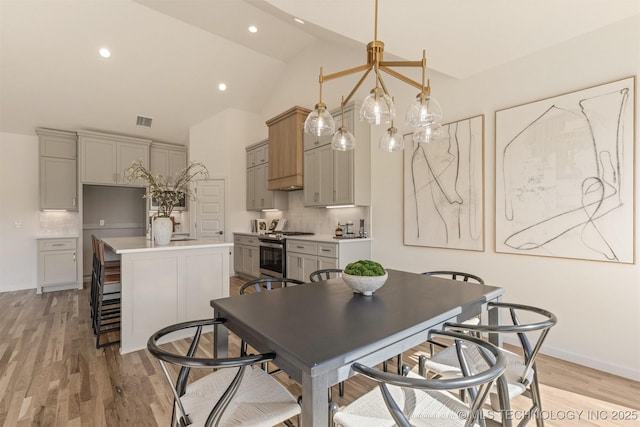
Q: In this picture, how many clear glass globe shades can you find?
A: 6